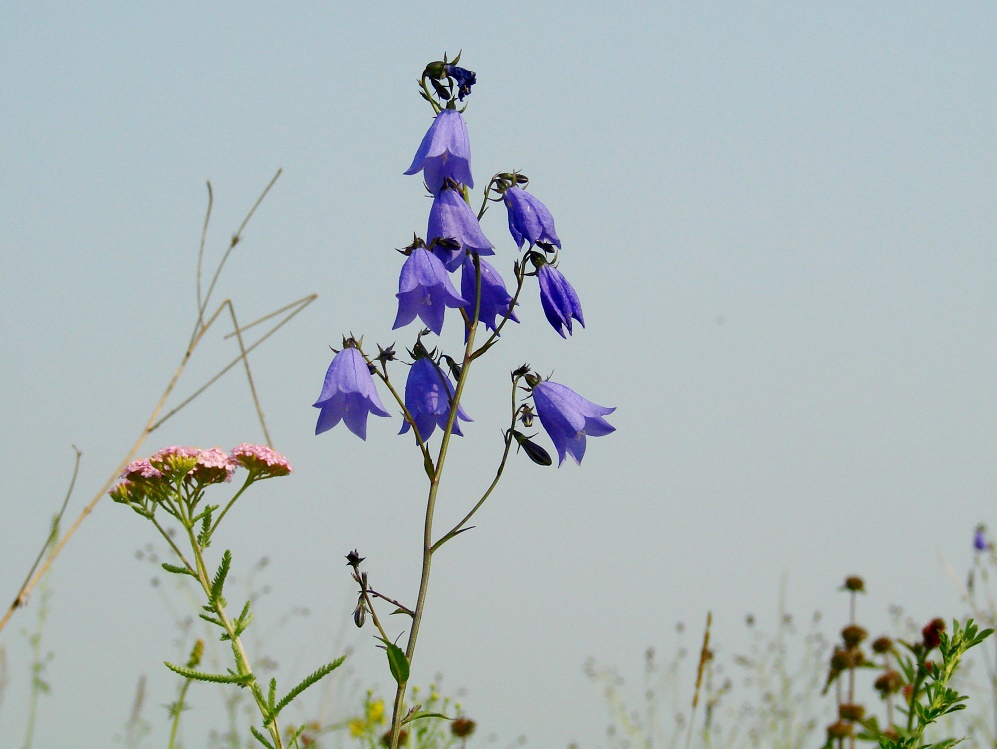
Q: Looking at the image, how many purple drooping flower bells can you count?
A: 9